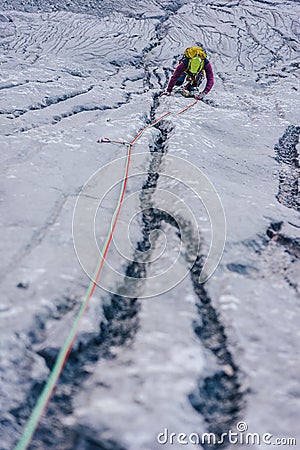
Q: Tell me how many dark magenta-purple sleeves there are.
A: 2